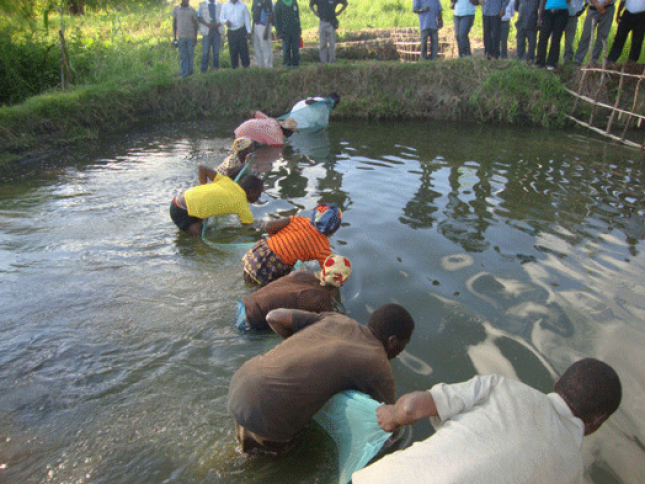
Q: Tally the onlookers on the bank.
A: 15